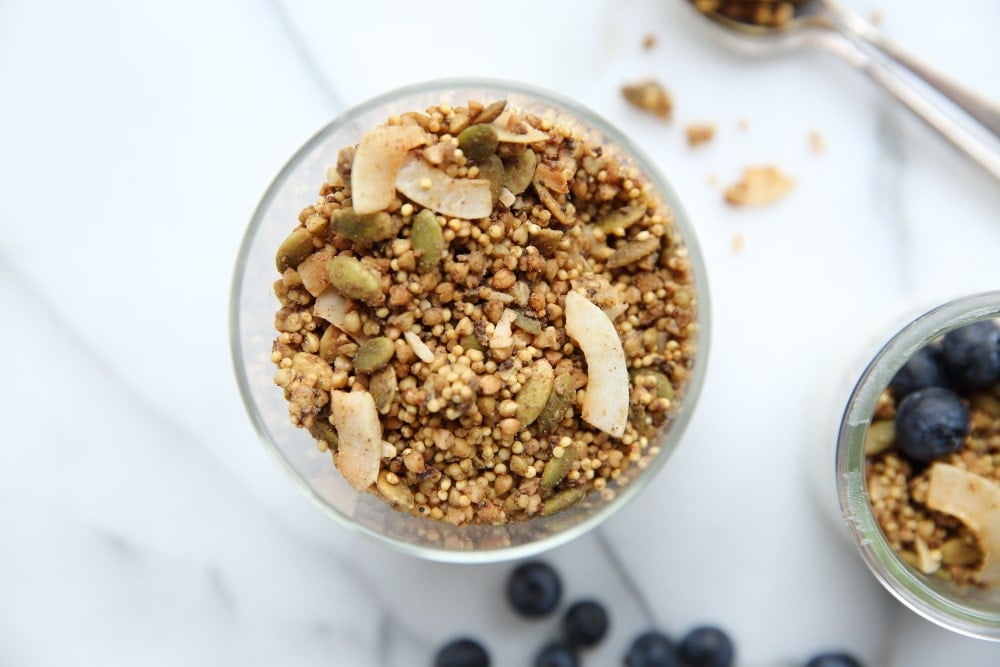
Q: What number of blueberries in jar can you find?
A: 3